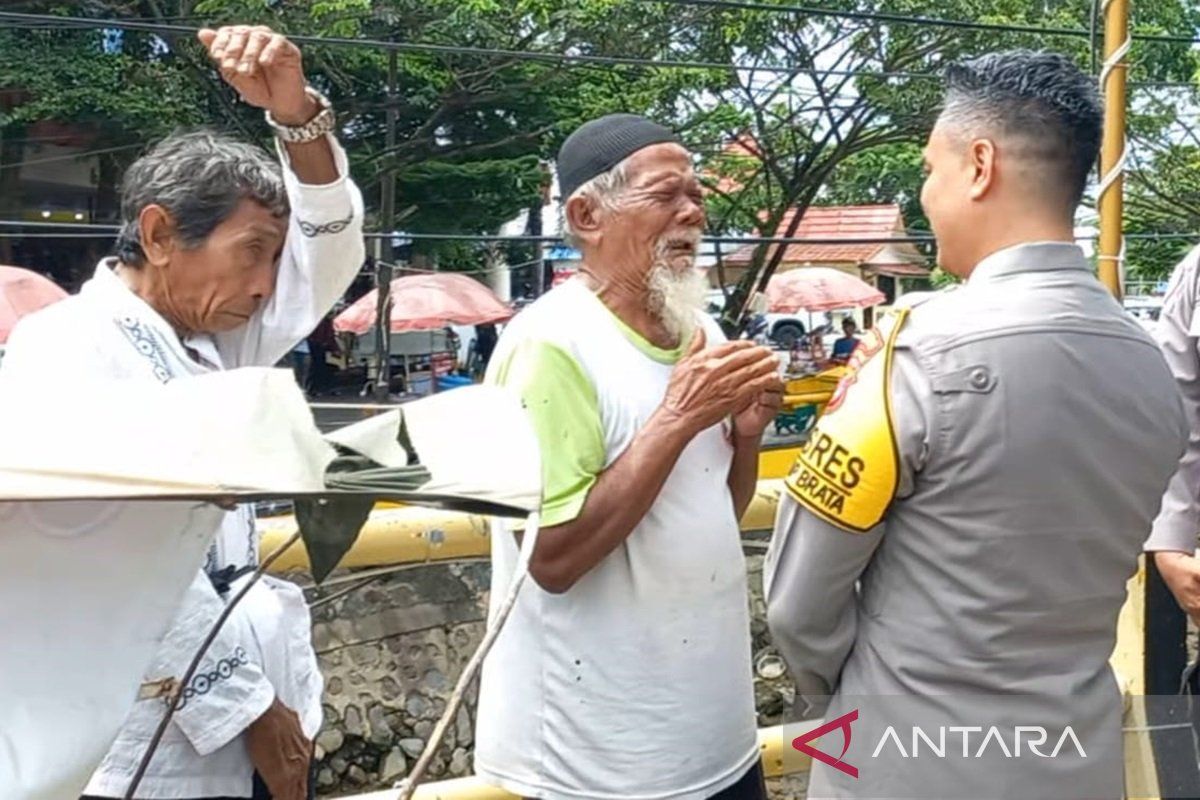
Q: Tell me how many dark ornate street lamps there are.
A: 0